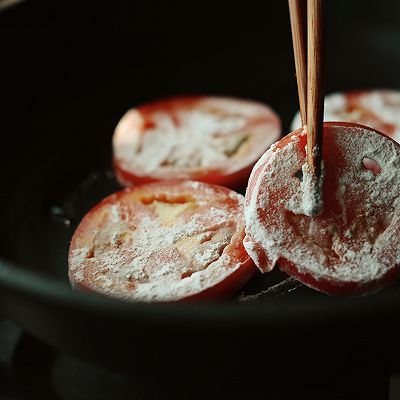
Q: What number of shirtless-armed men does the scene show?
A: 0